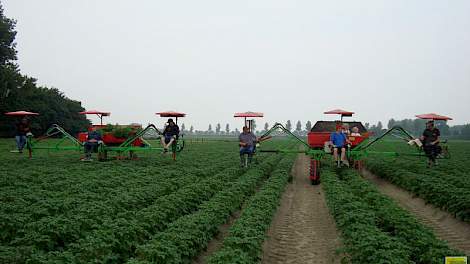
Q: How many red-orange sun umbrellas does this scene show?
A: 6